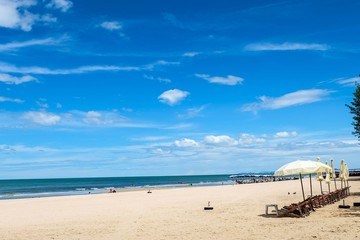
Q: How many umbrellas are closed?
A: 5